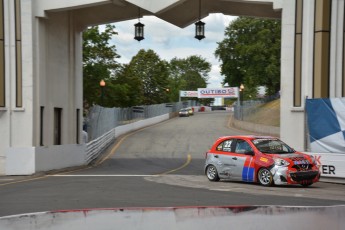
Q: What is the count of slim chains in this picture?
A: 2